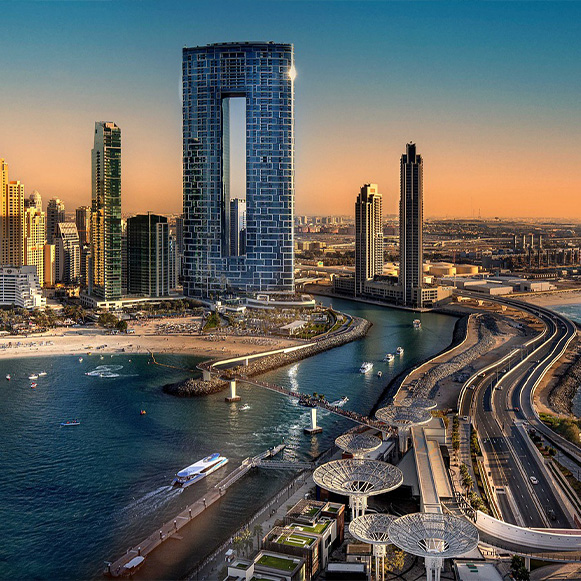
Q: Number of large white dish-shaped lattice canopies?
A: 6